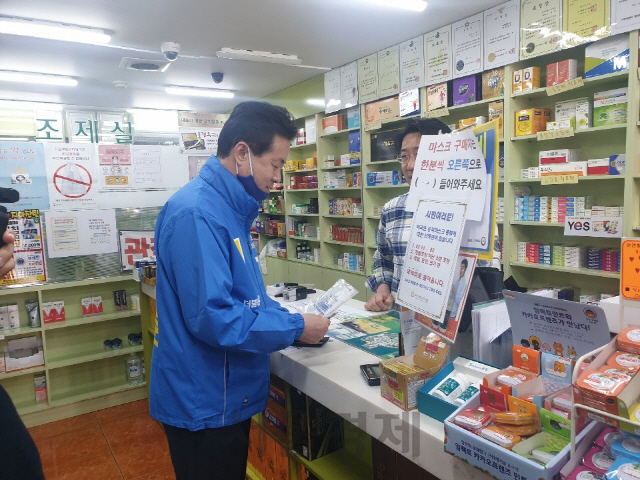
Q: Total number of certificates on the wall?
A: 11